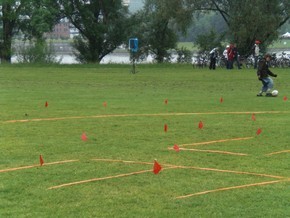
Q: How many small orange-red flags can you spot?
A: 13